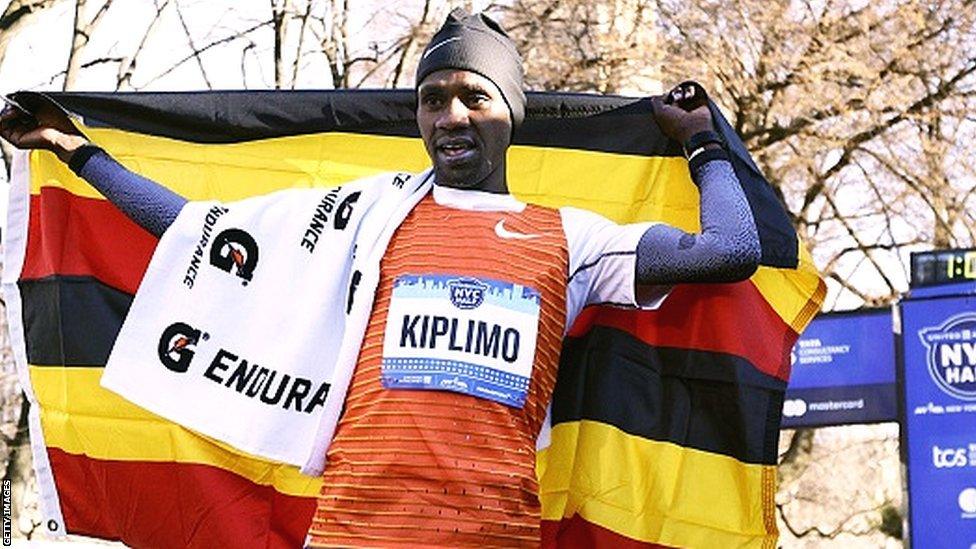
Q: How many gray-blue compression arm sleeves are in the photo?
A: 2